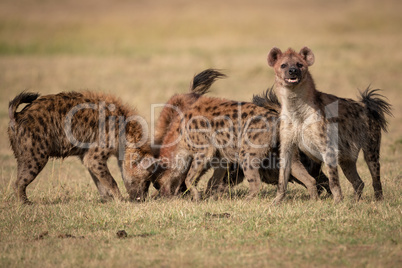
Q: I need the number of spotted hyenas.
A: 4